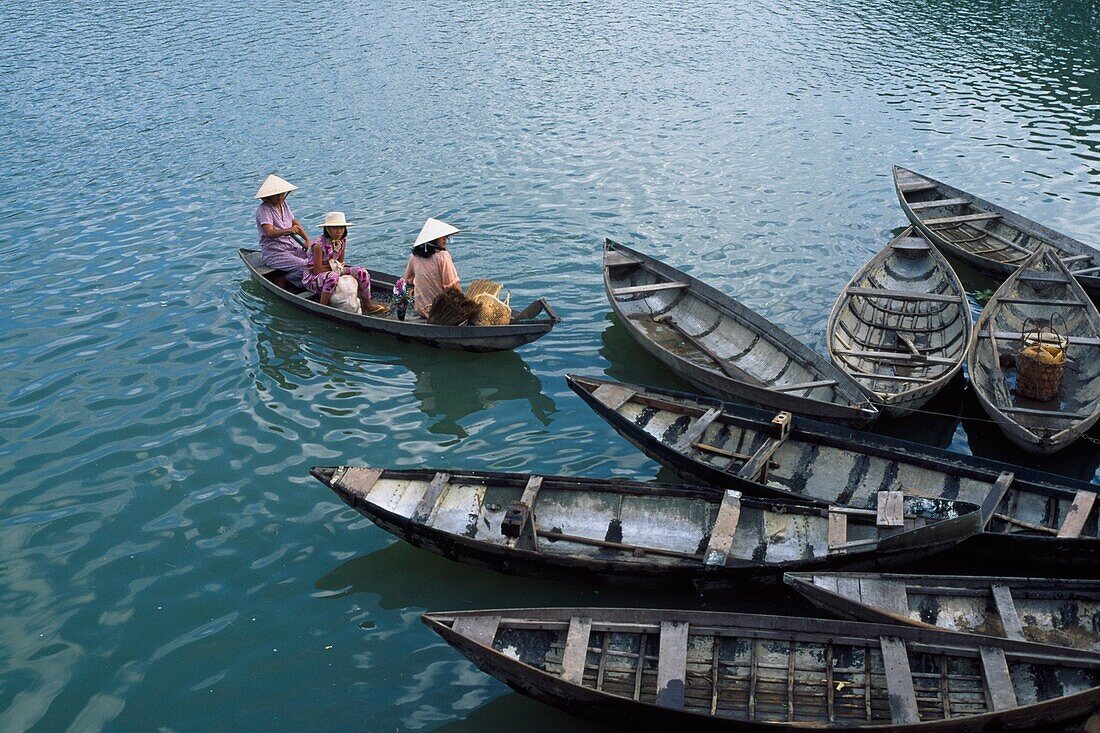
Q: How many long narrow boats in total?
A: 9